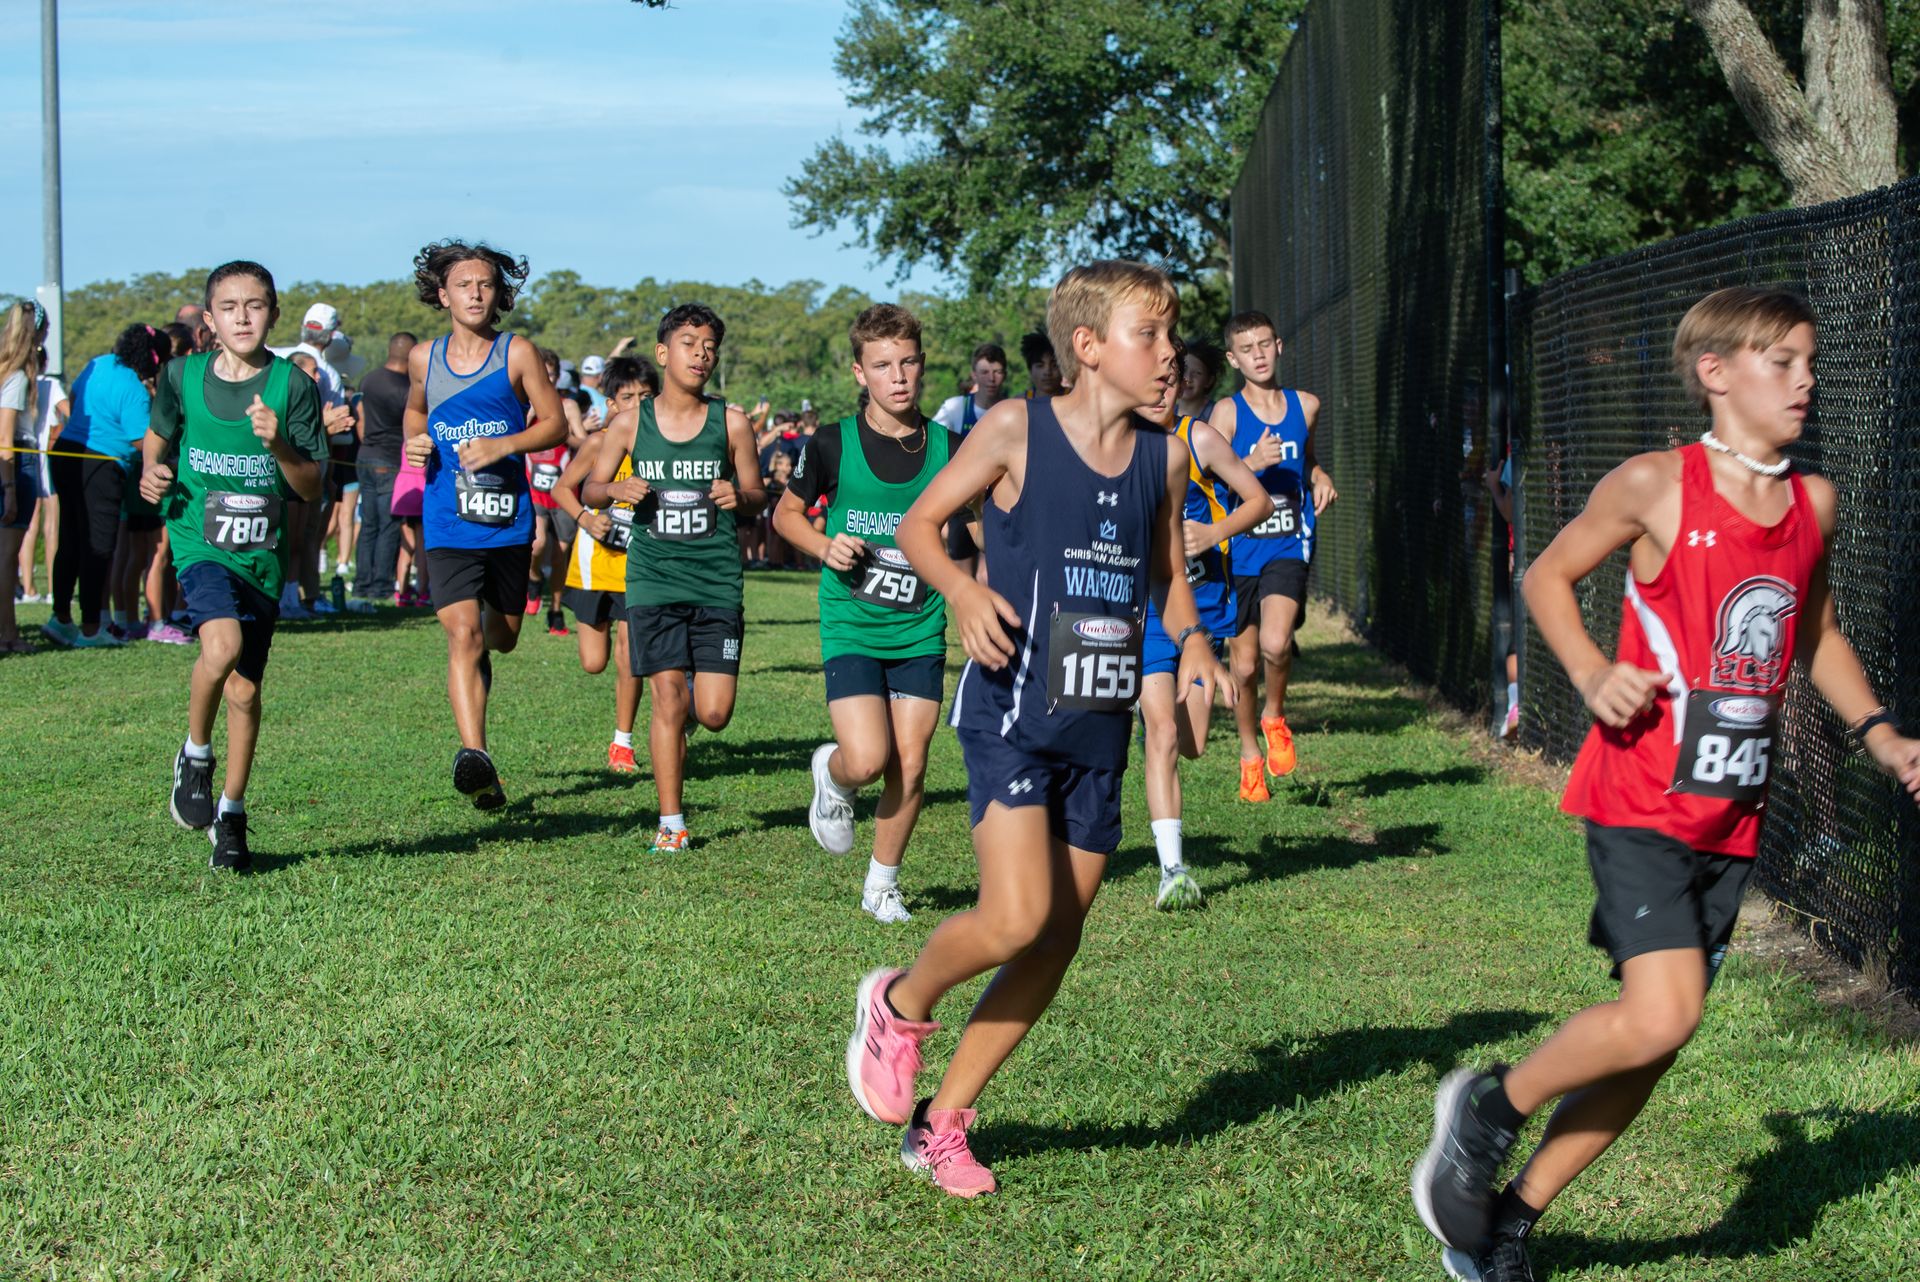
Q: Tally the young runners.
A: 13